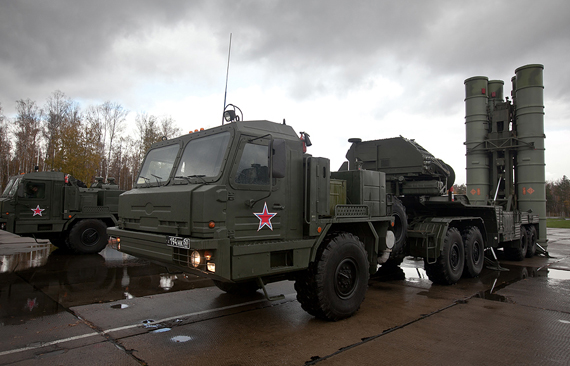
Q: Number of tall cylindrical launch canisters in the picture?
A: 4